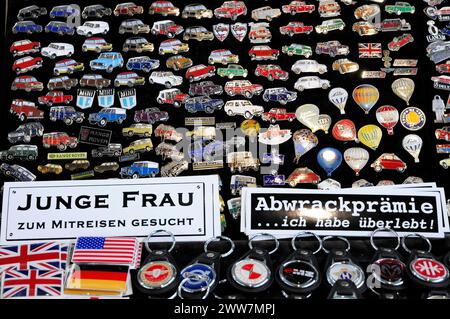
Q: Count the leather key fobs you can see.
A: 7